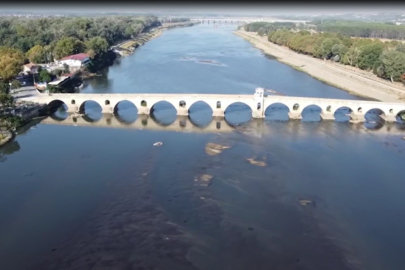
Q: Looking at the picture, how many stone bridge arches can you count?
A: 11